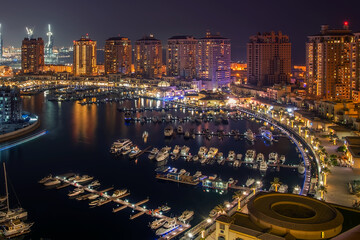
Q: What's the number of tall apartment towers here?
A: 8